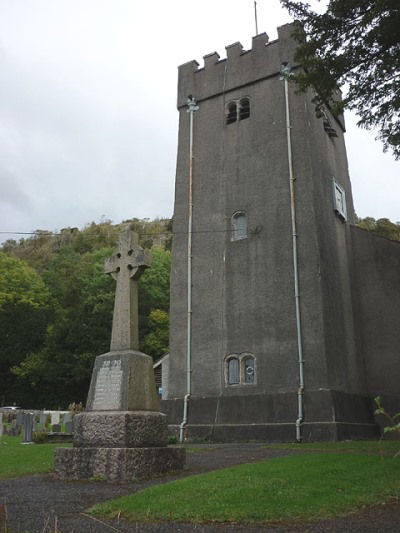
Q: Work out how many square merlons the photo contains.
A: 5